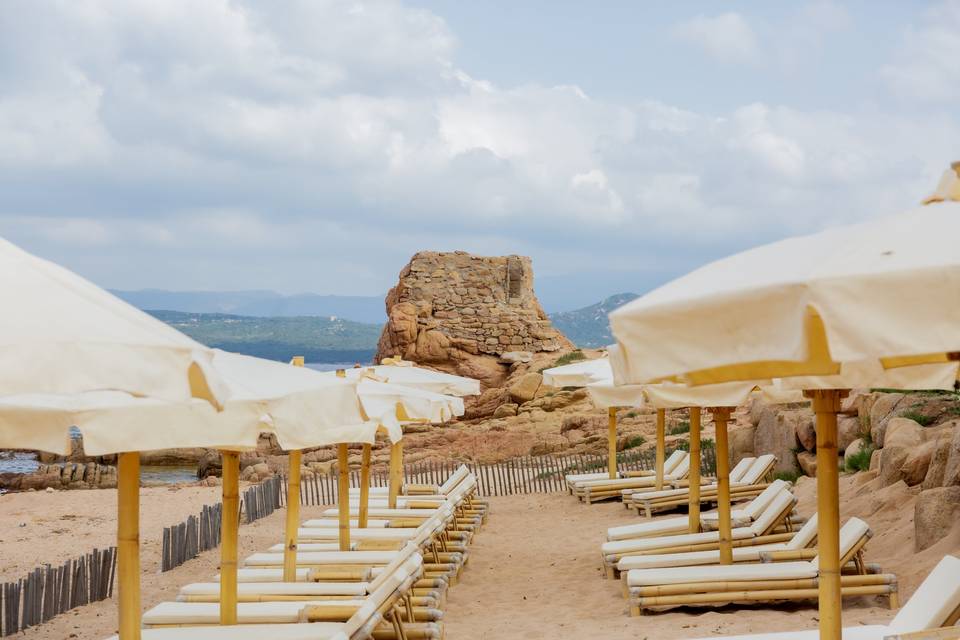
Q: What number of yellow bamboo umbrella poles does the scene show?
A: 11